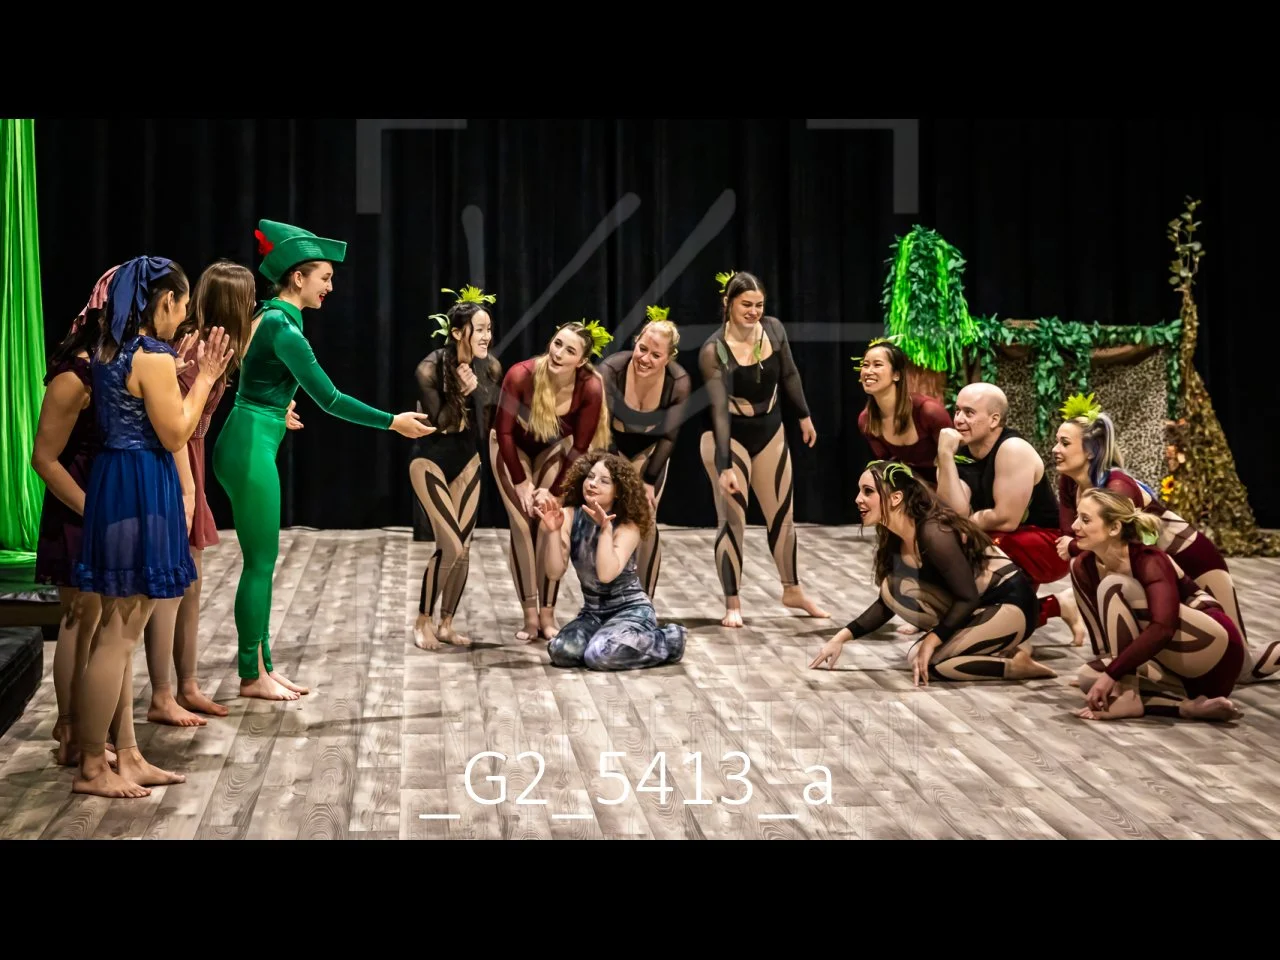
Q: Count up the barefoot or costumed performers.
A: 14